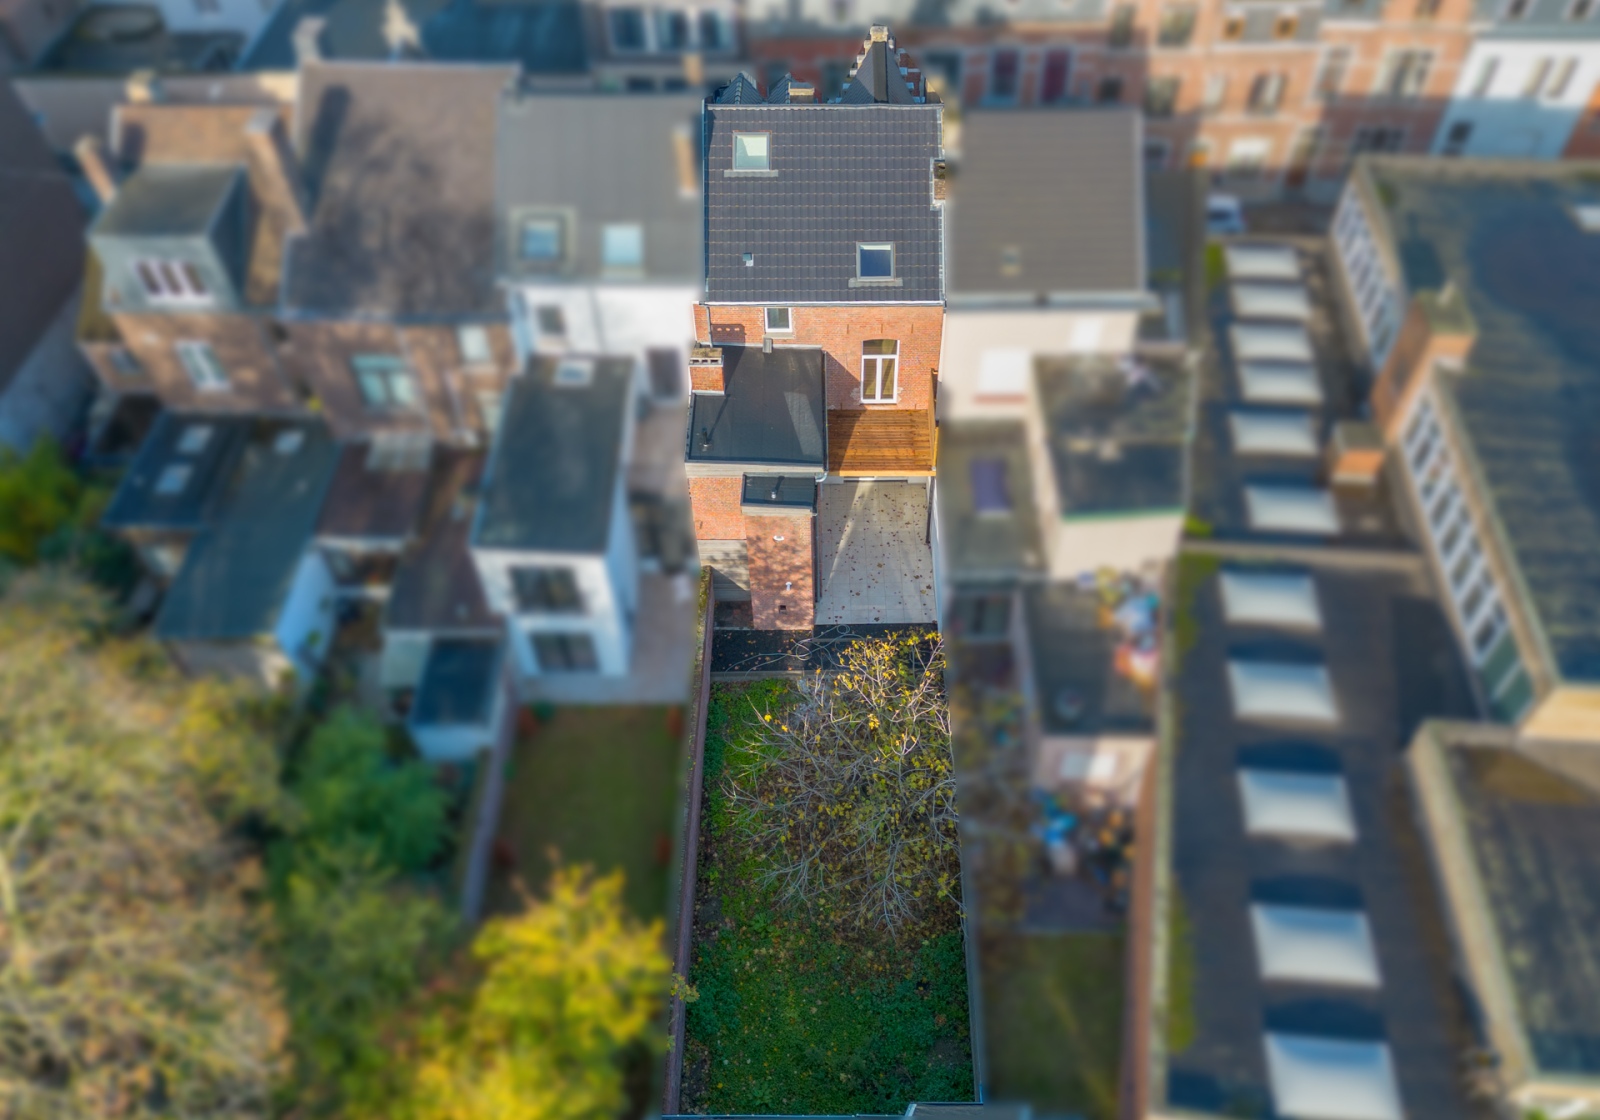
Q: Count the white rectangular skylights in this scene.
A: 11